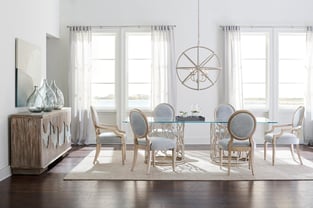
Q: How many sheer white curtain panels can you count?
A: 4